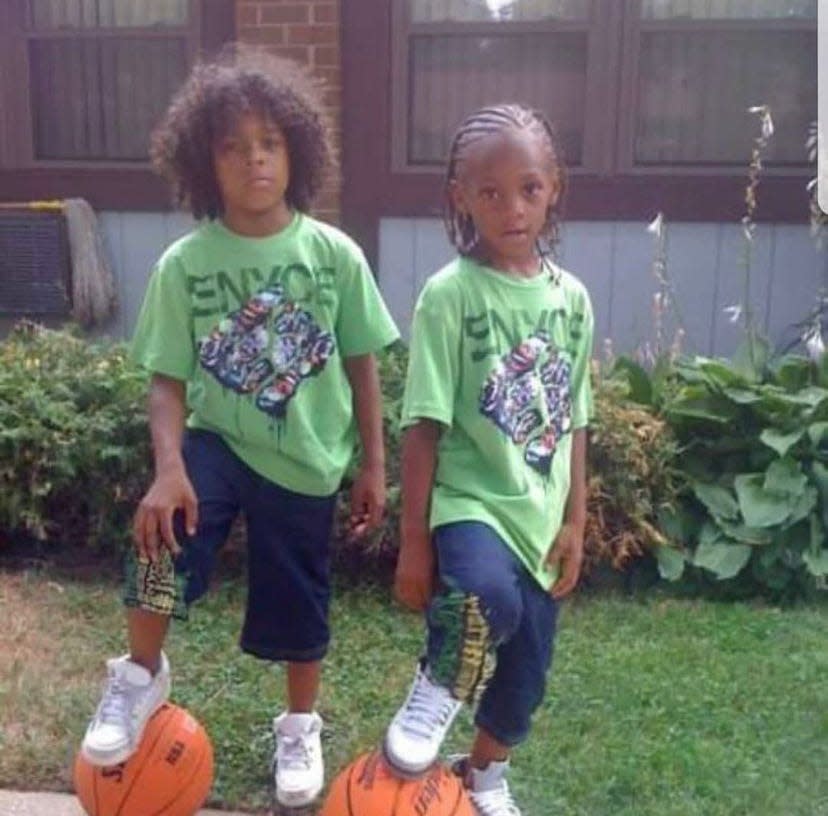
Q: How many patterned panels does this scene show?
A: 2